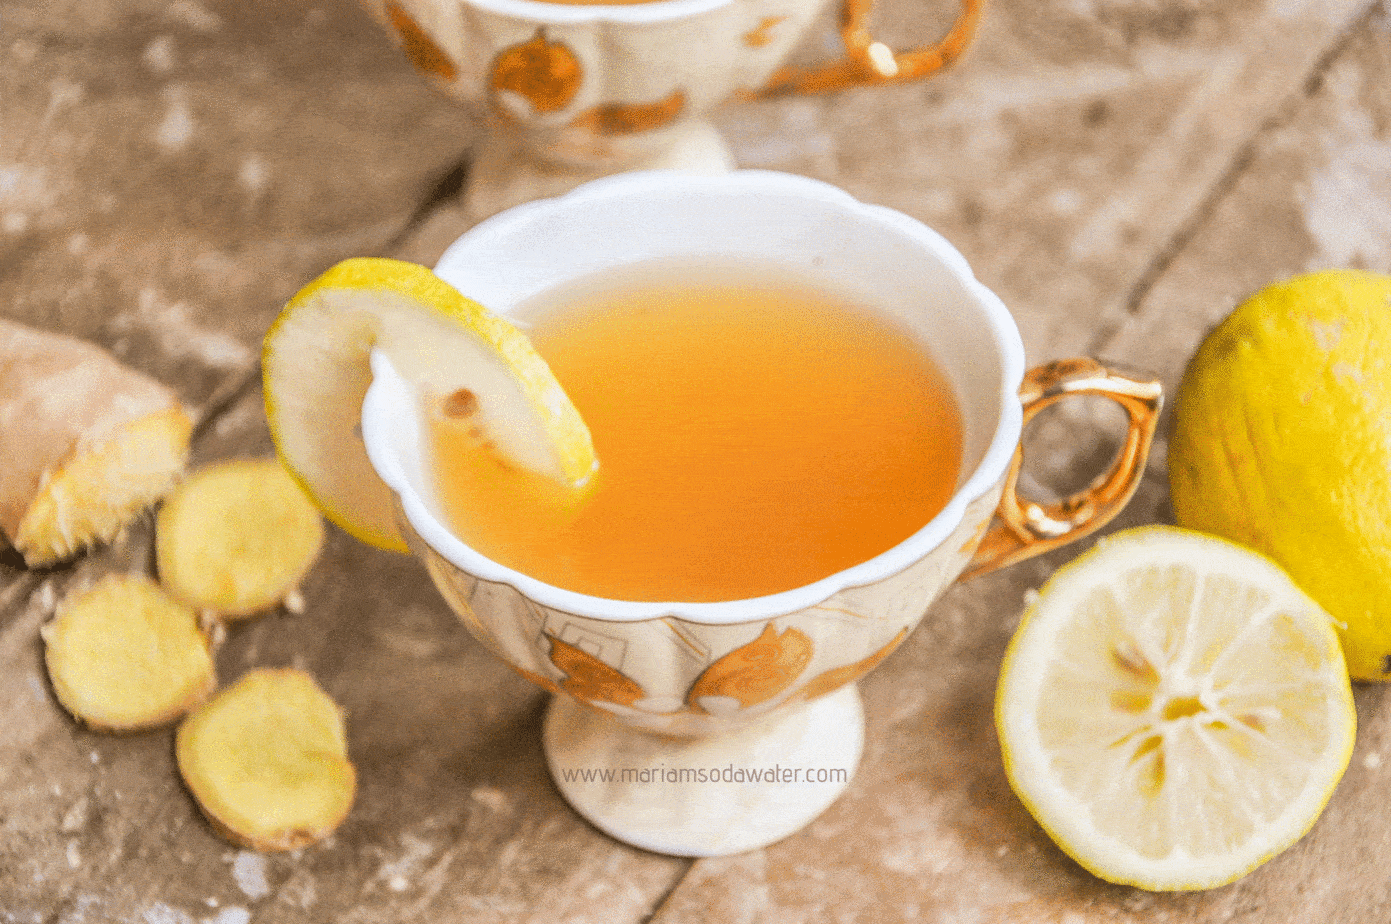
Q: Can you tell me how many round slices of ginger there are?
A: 3